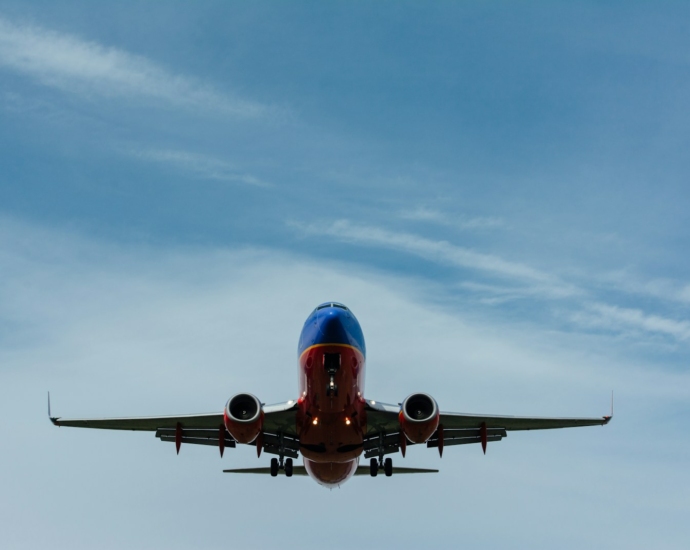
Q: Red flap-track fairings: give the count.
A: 6